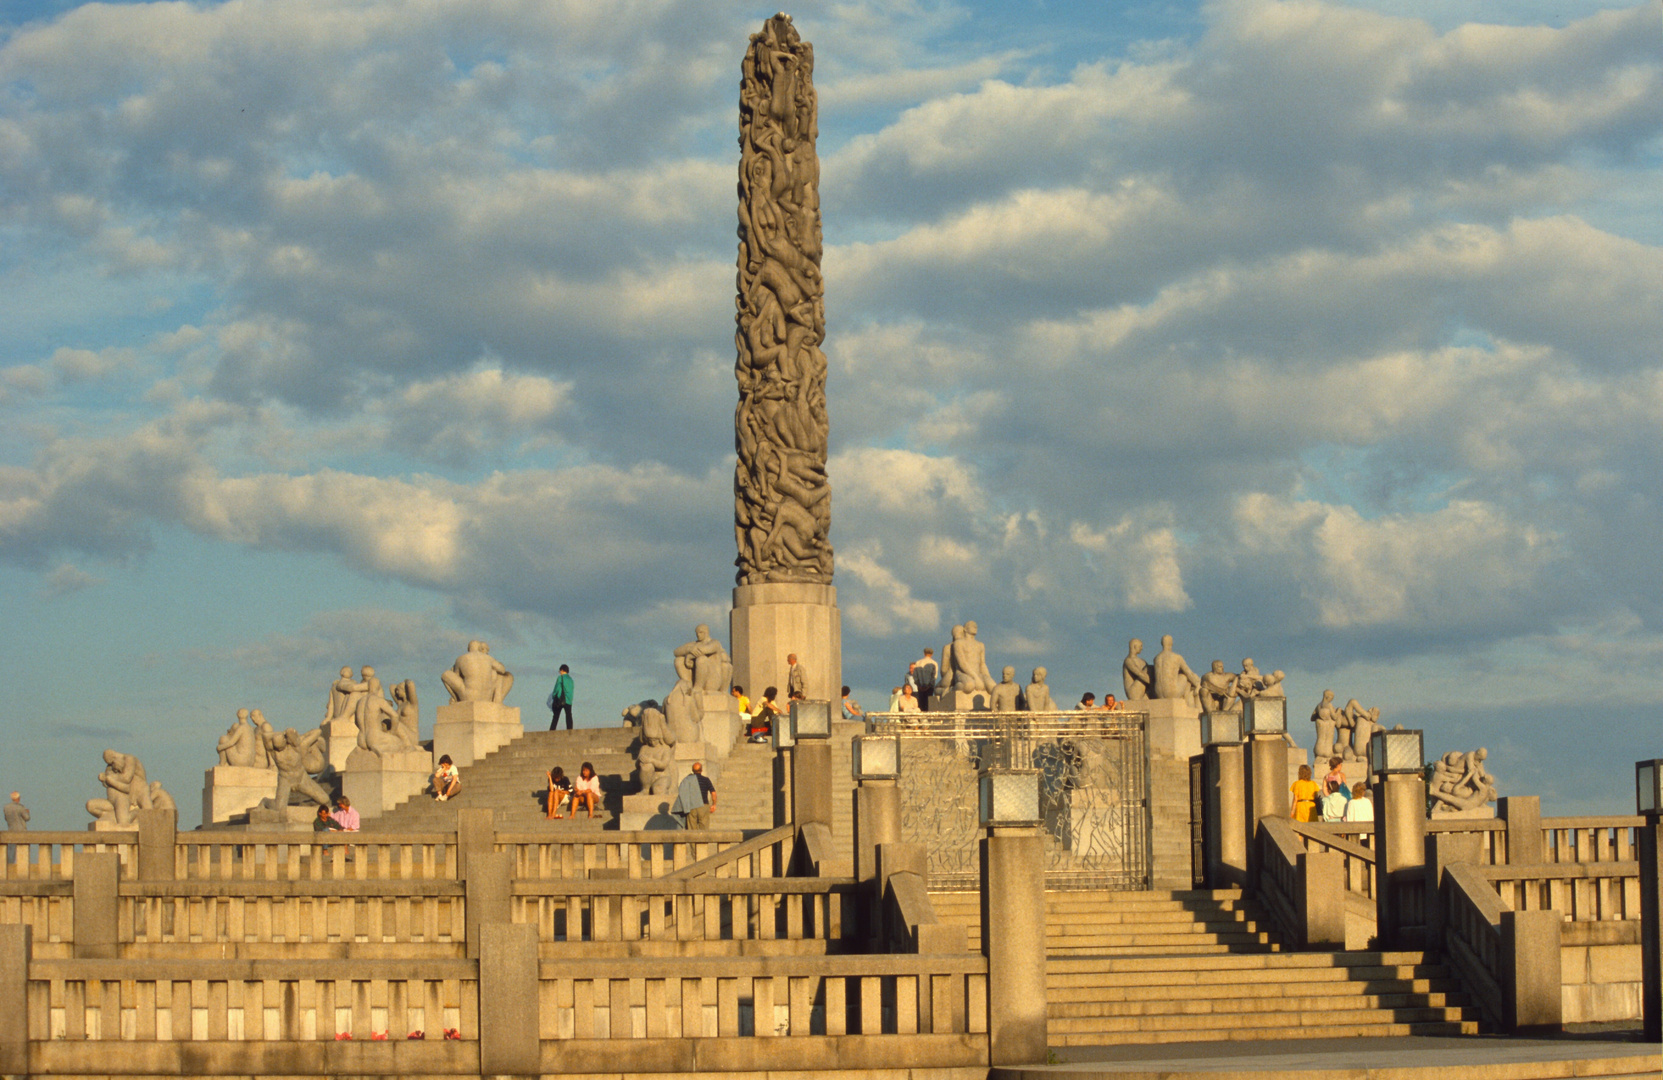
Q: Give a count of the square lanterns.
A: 8